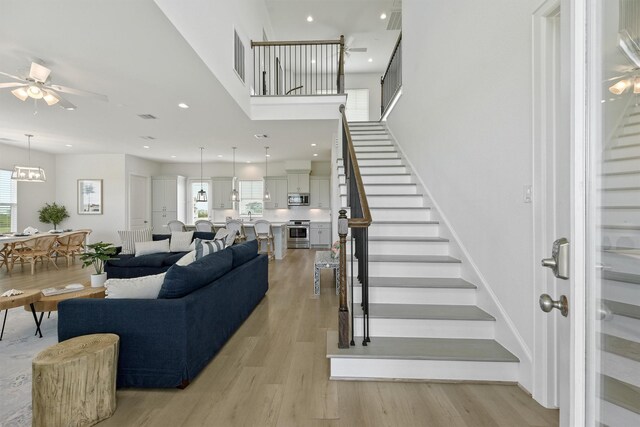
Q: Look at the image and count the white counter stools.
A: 4